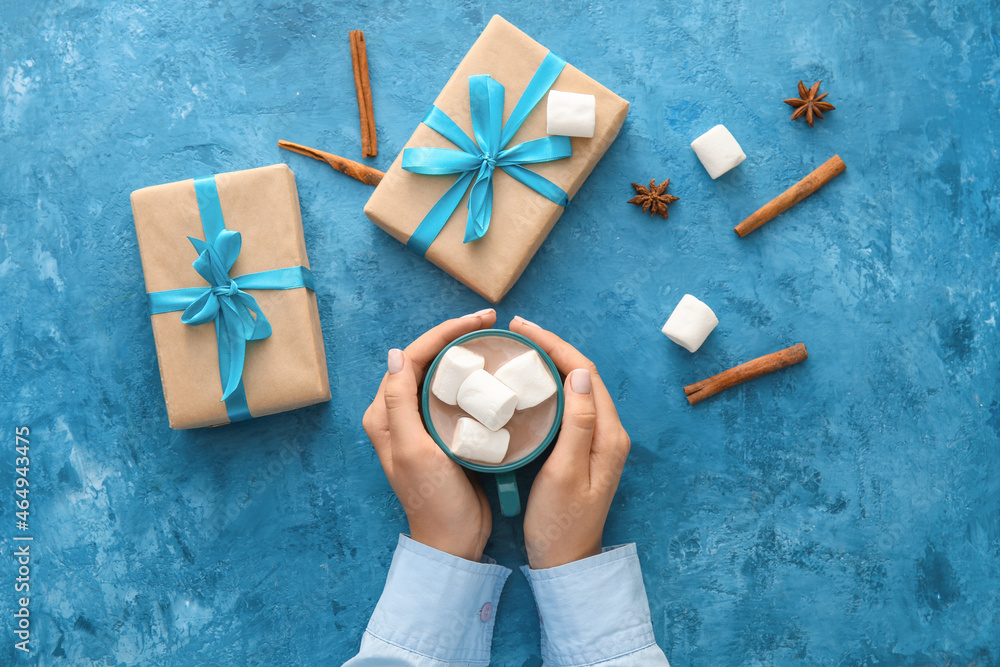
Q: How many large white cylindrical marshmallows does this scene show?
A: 7